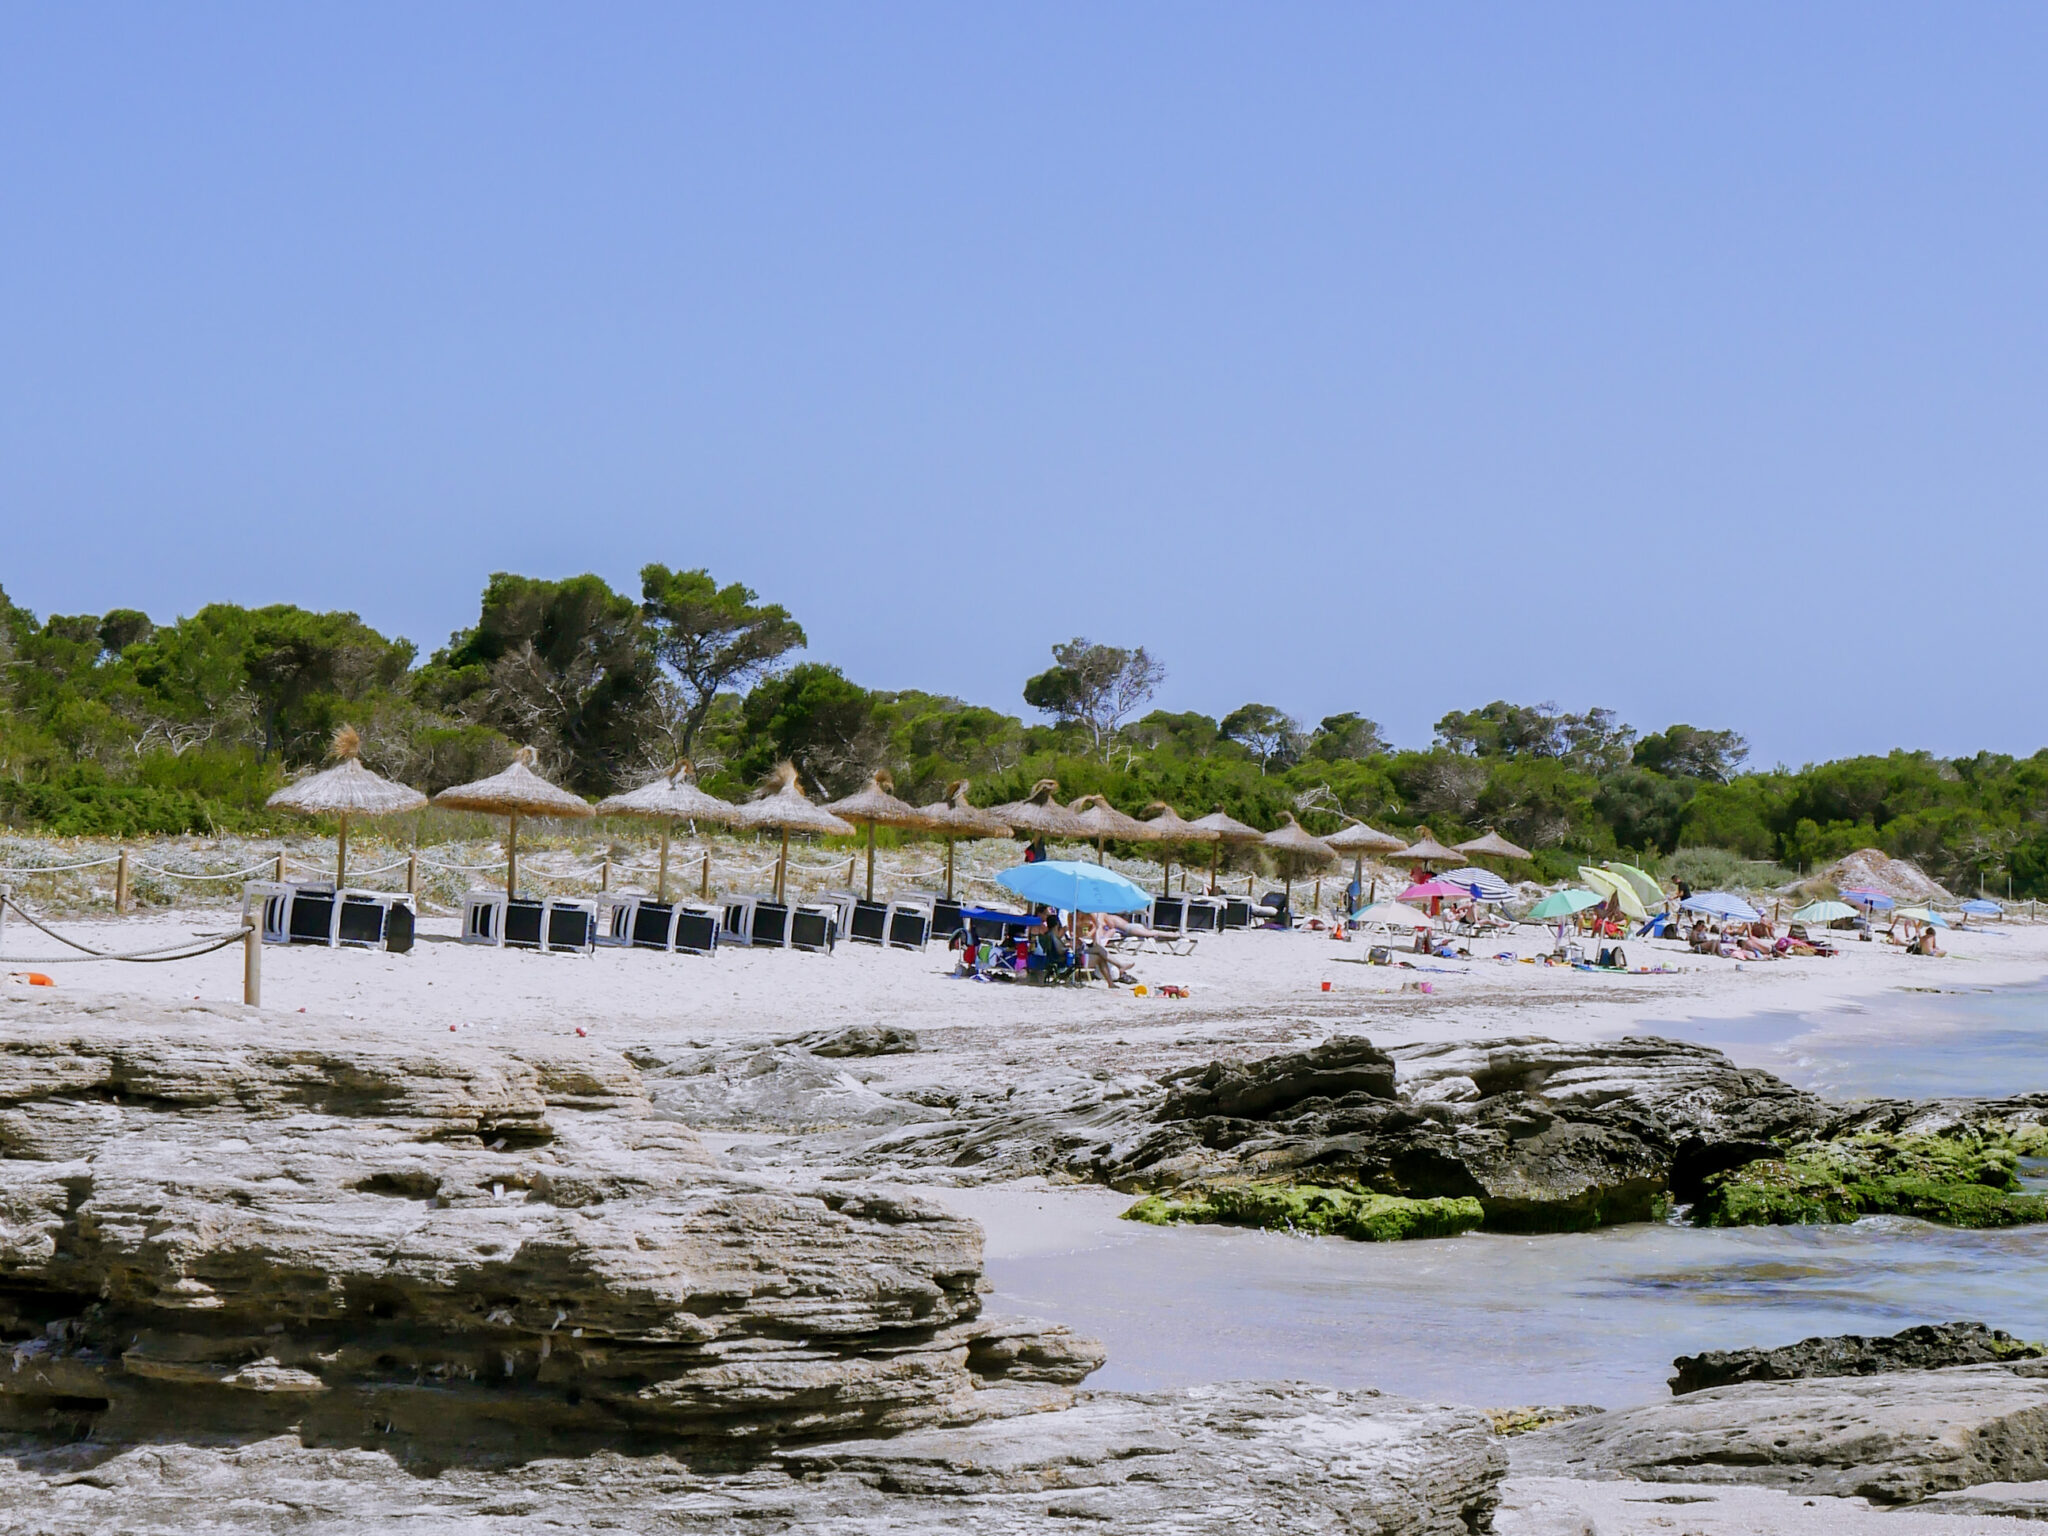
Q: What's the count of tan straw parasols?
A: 14